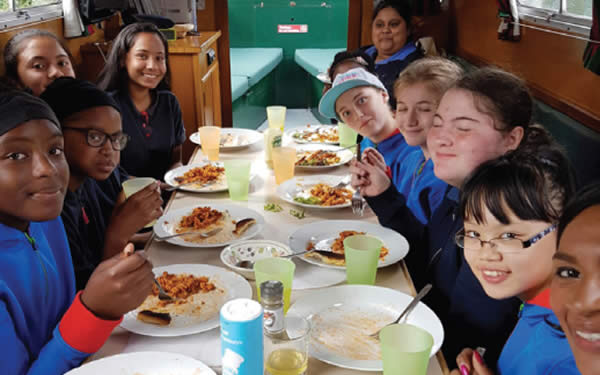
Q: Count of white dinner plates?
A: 10